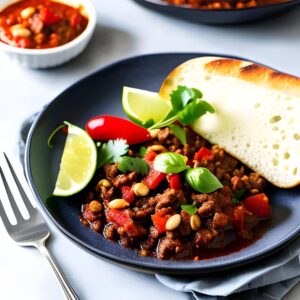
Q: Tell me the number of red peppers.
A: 1